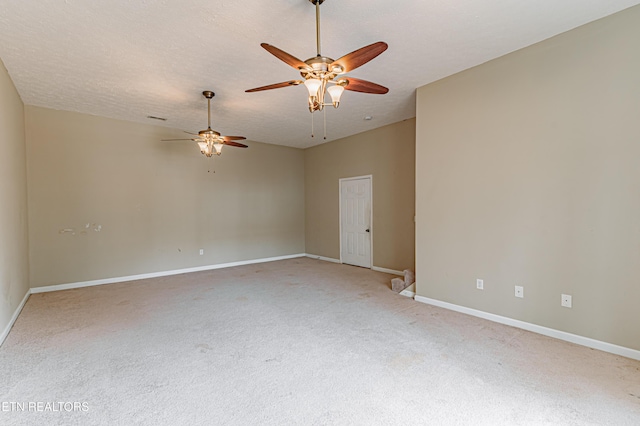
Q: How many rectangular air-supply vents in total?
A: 1